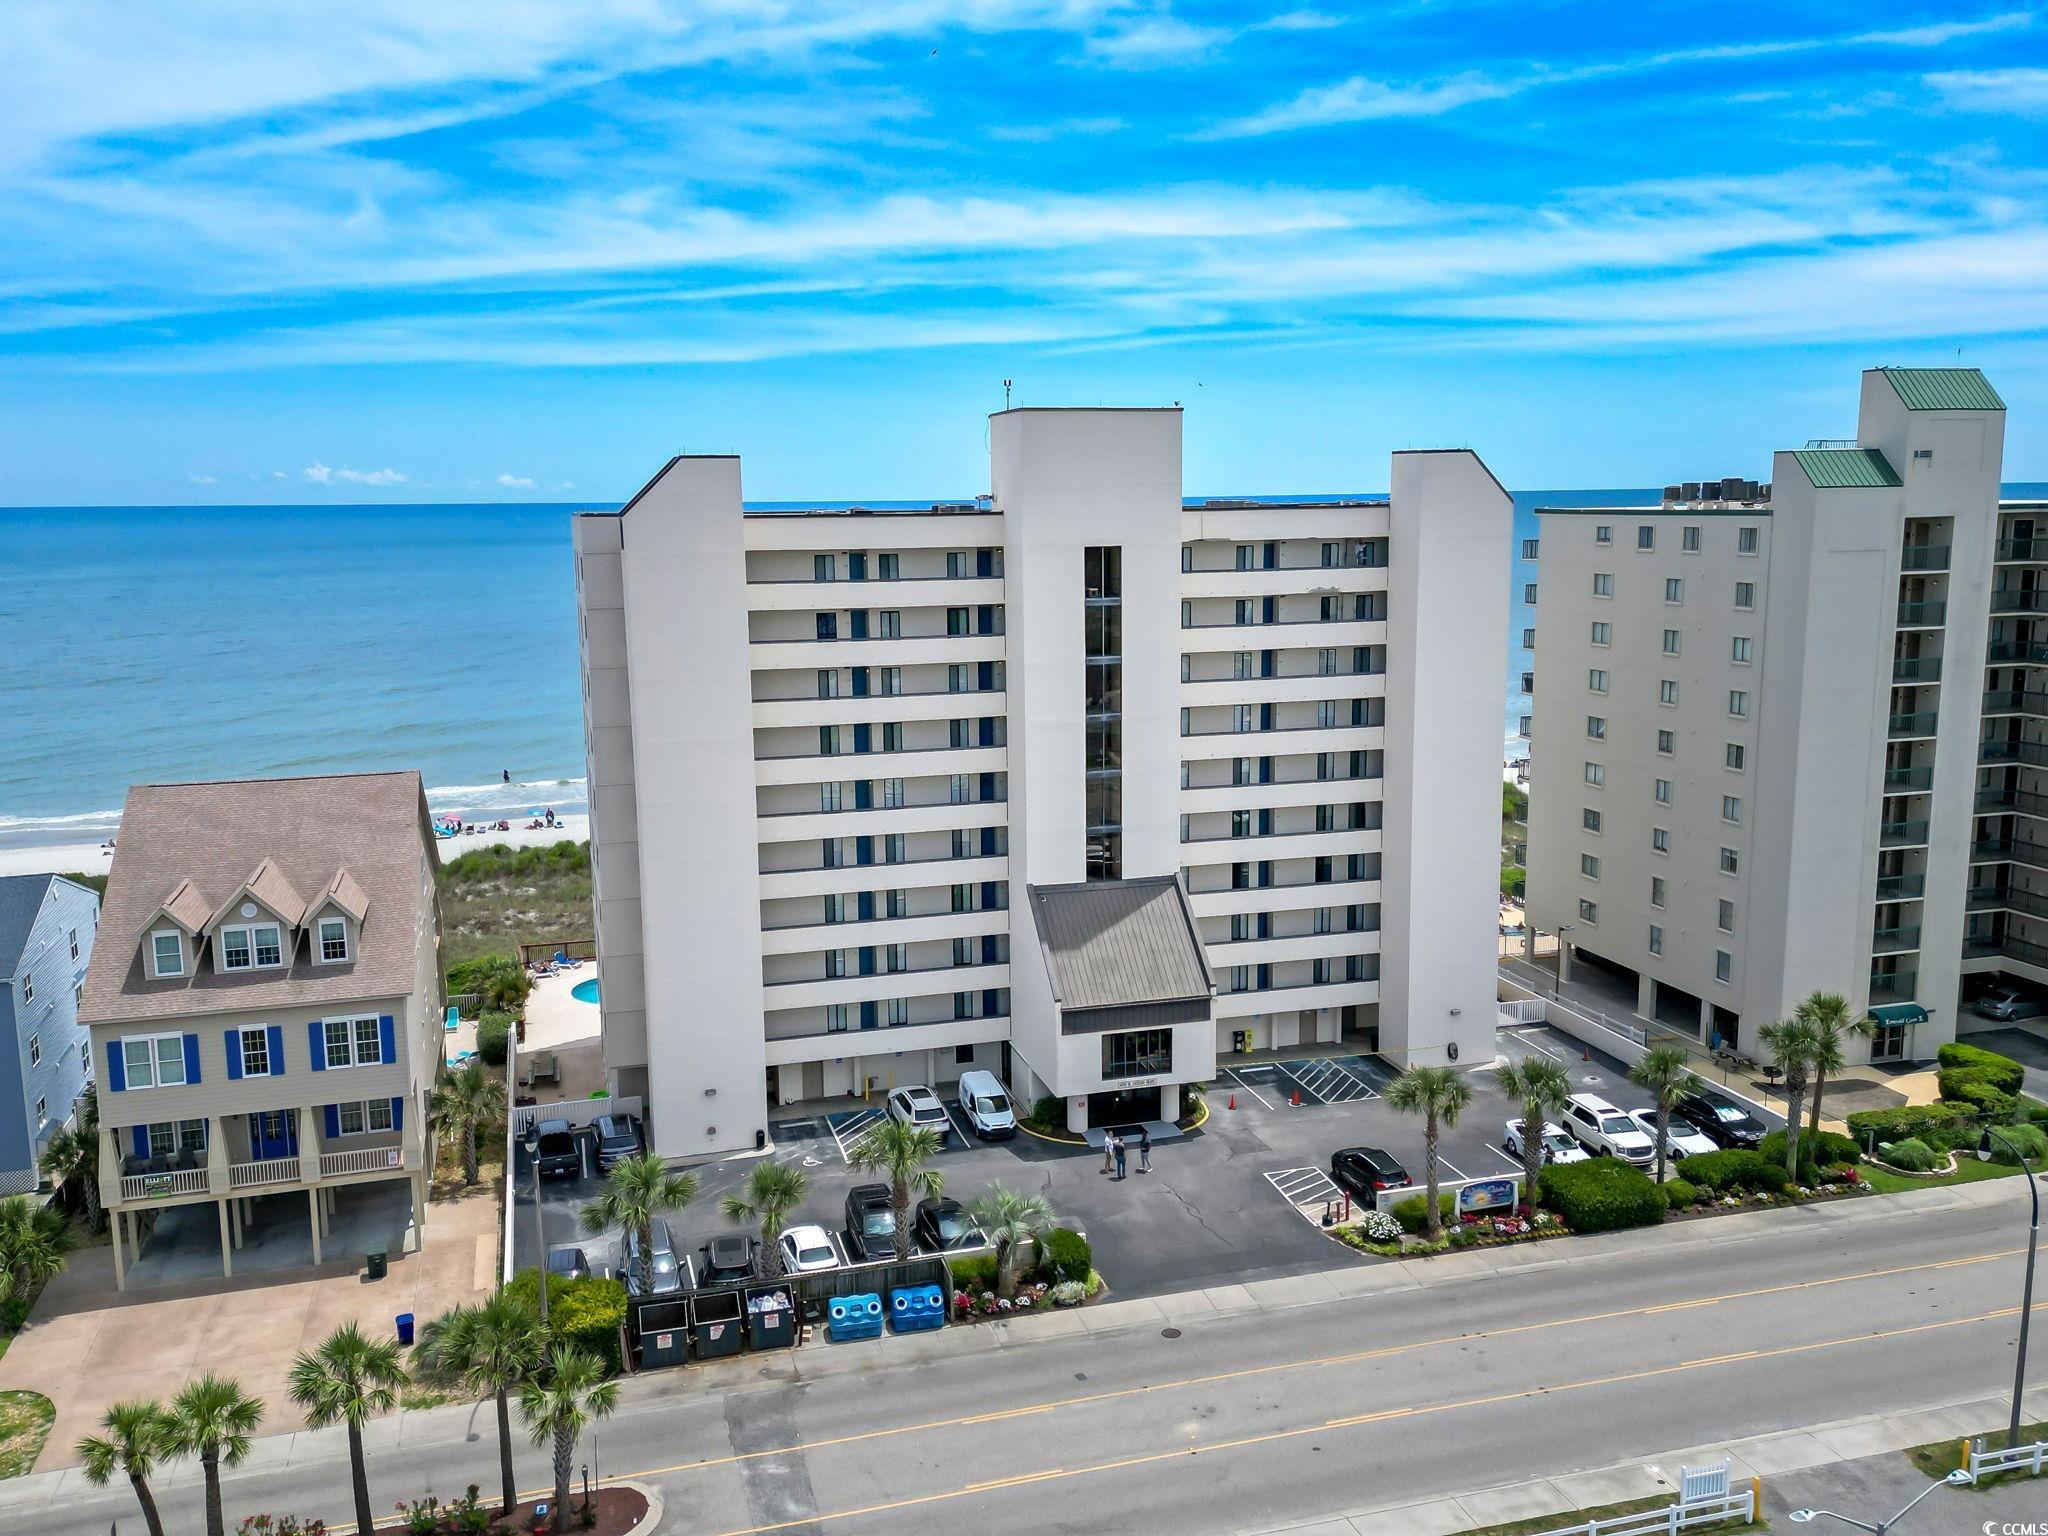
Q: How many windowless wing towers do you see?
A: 2